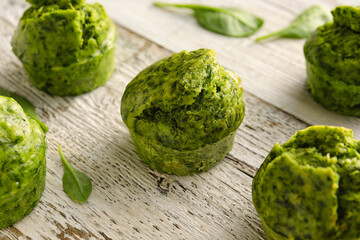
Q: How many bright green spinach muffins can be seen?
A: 5